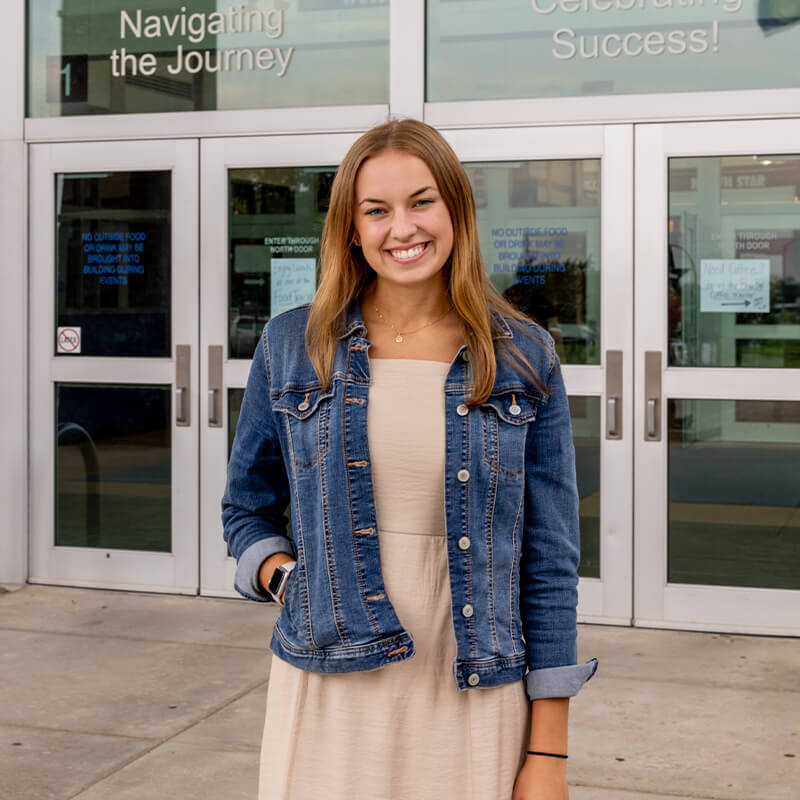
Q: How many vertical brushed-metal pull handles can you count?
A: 4